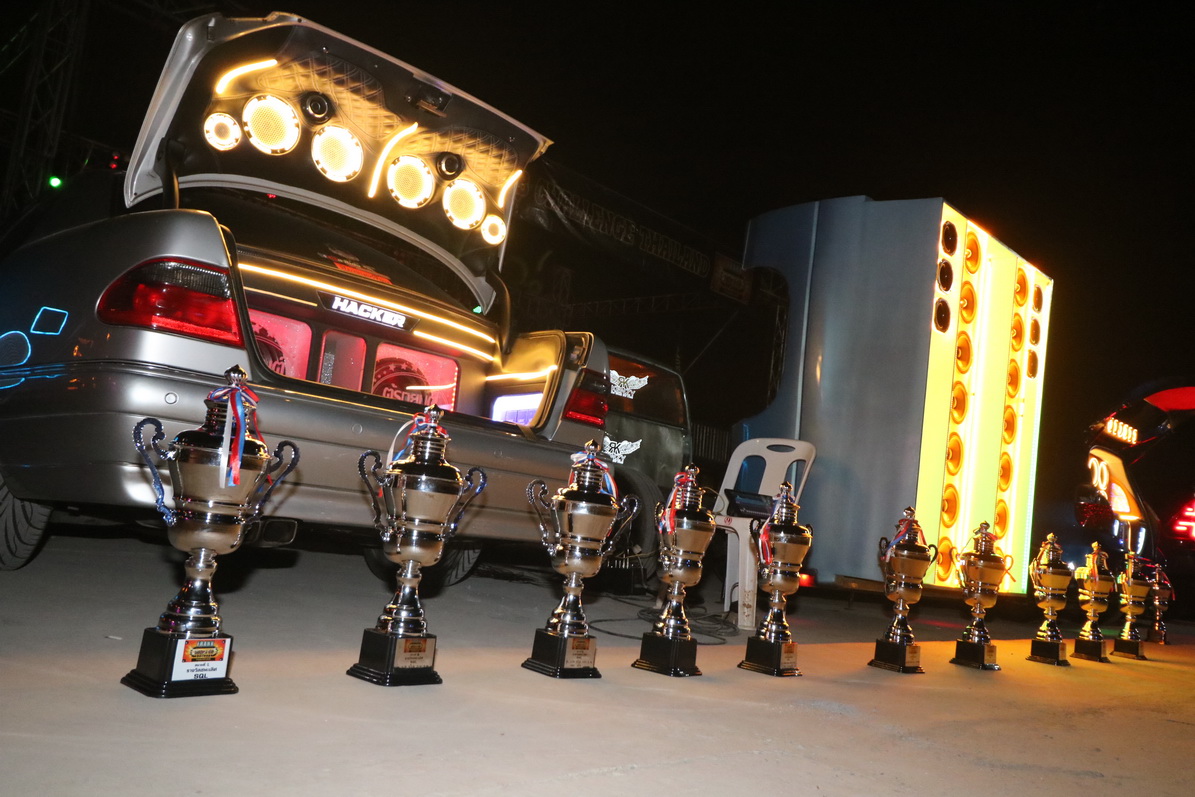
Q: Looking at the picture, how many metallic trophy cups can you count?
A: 11